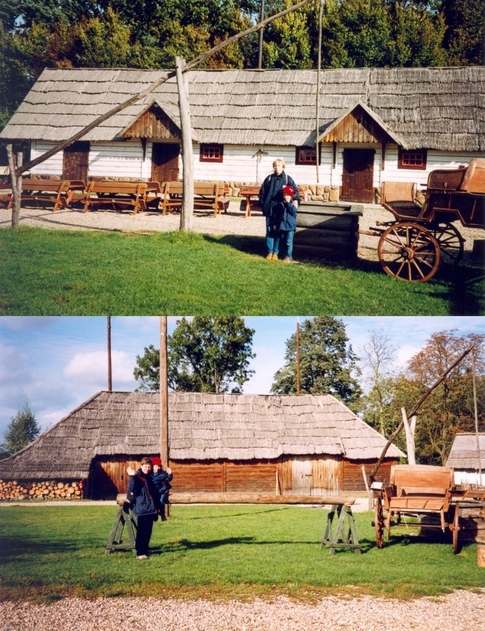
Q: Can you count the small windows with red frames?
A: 3